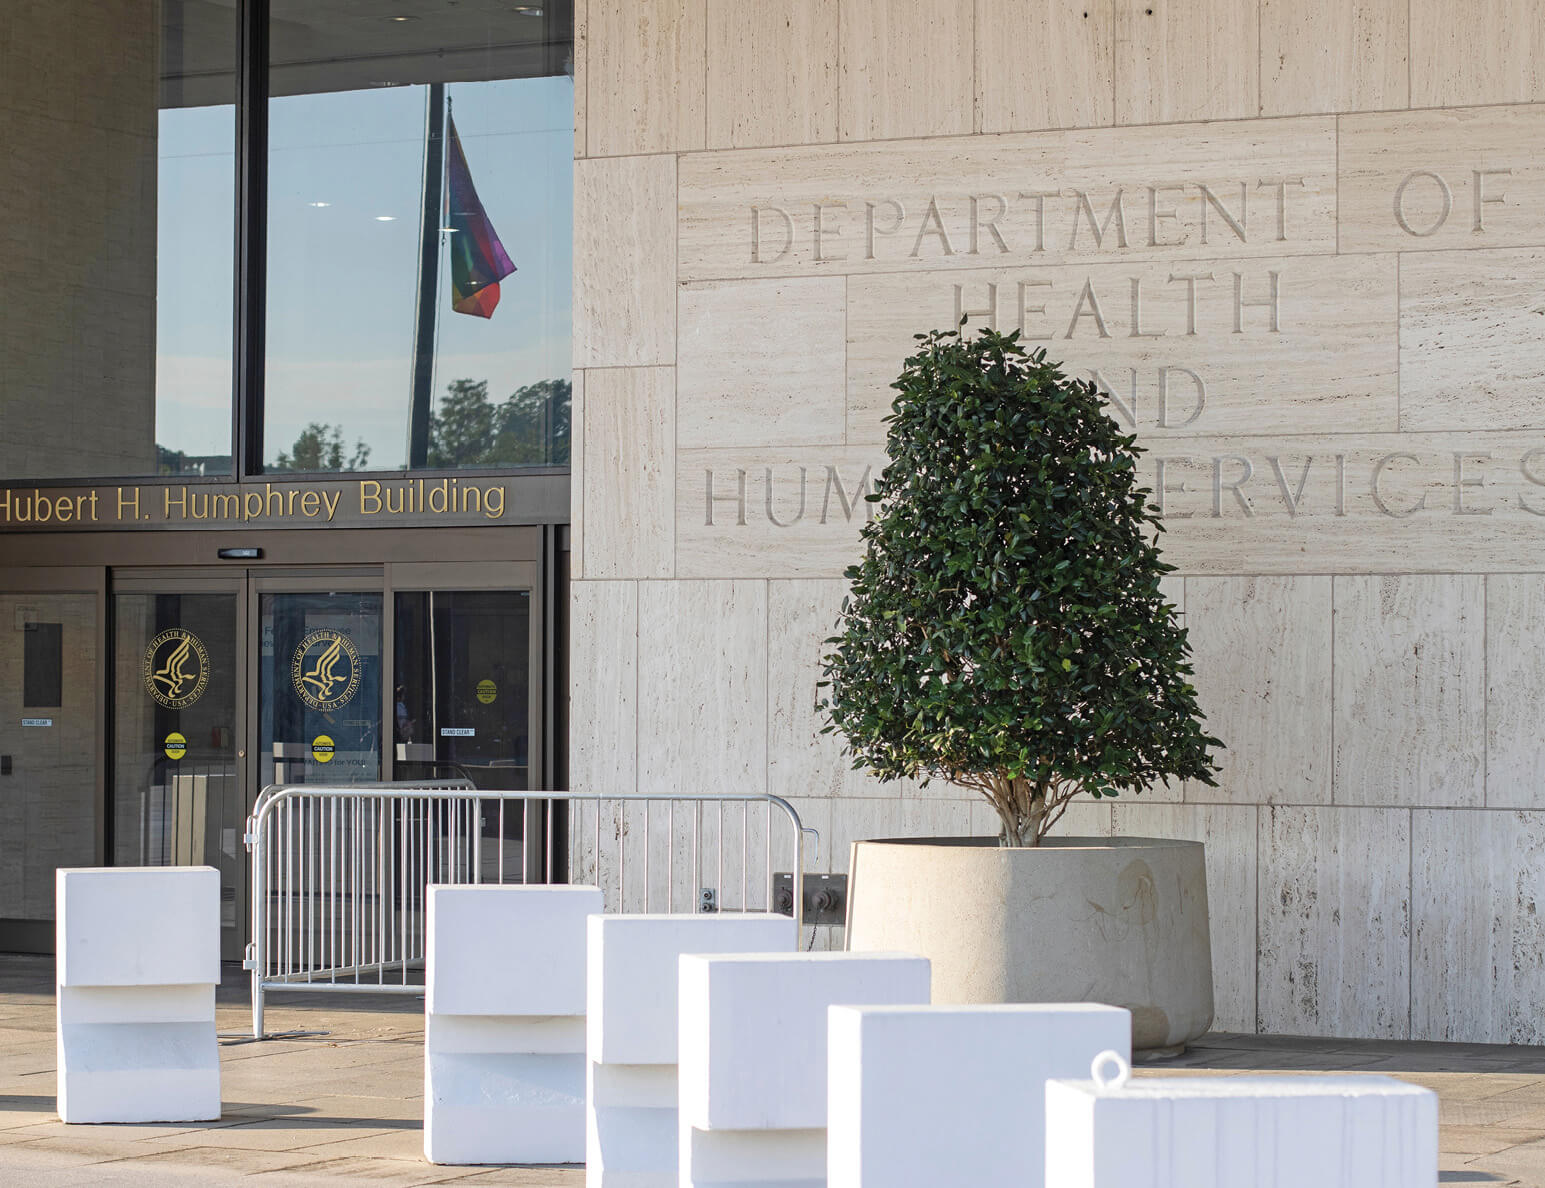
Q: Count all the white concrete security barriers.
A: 6